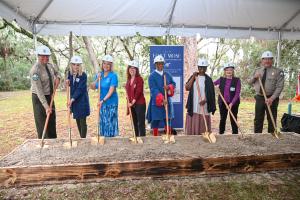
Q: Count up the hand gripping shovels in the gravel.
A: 8